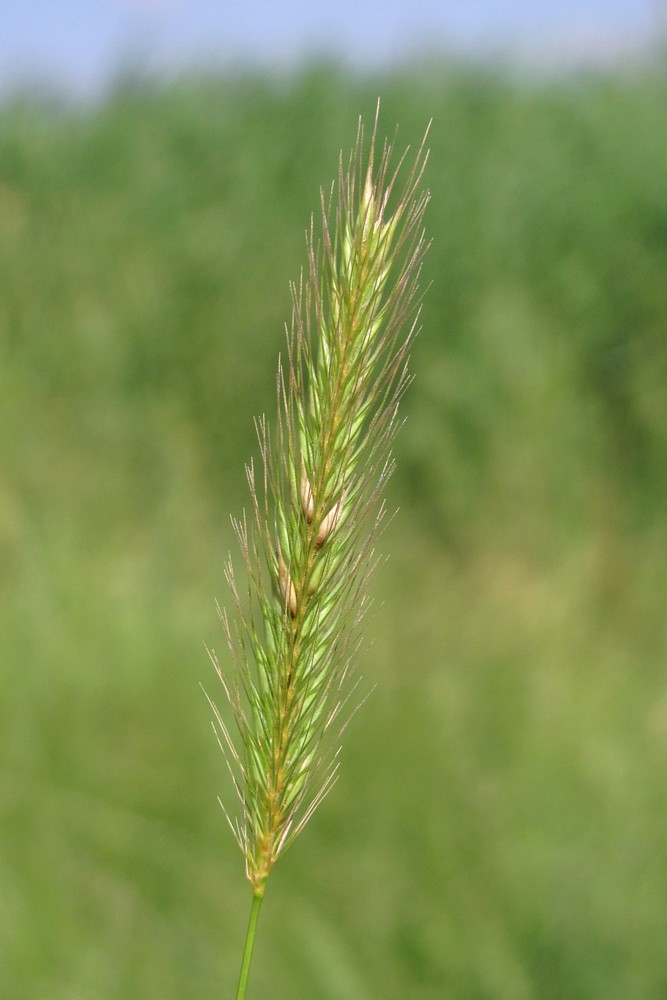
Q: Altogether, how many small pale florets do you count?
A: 3